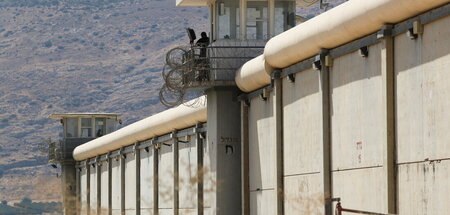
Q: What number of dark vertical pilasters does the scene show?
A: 13